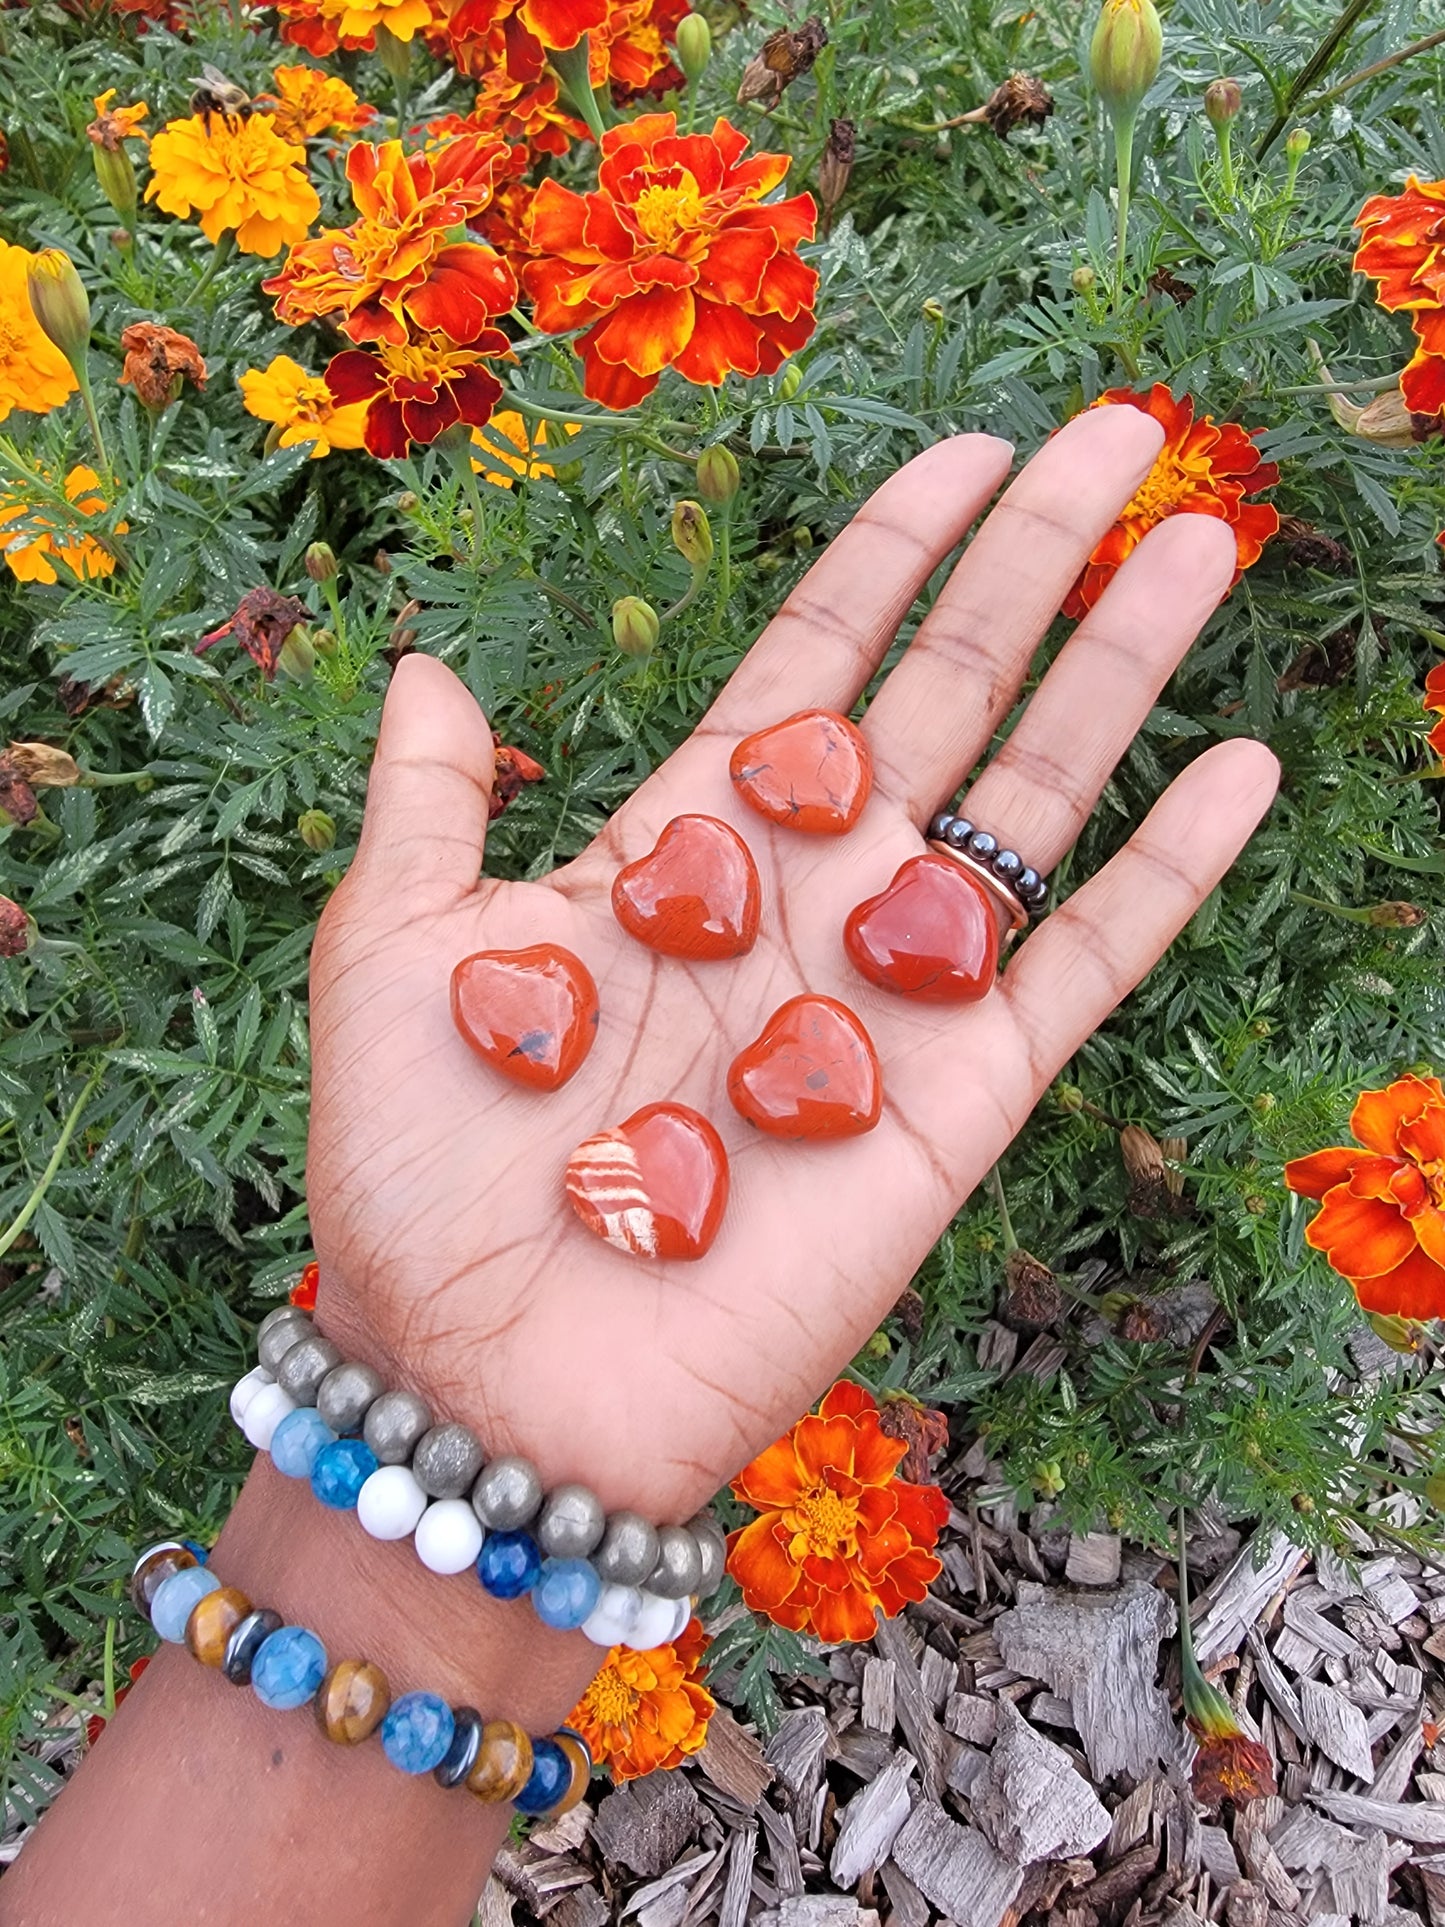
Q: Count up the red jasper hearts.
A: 6